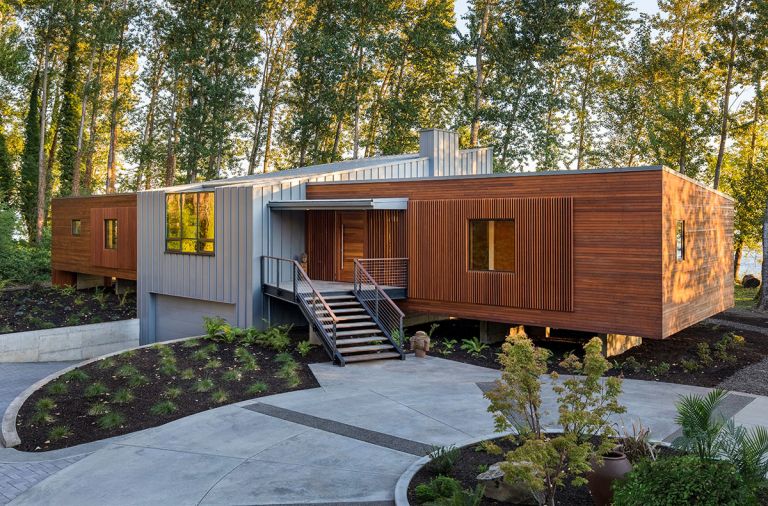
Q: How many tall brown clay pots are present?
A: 1